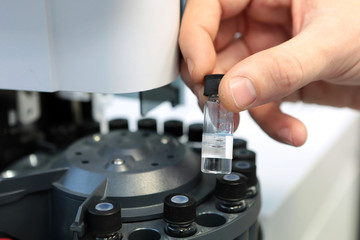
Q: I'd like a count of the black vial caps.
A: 11